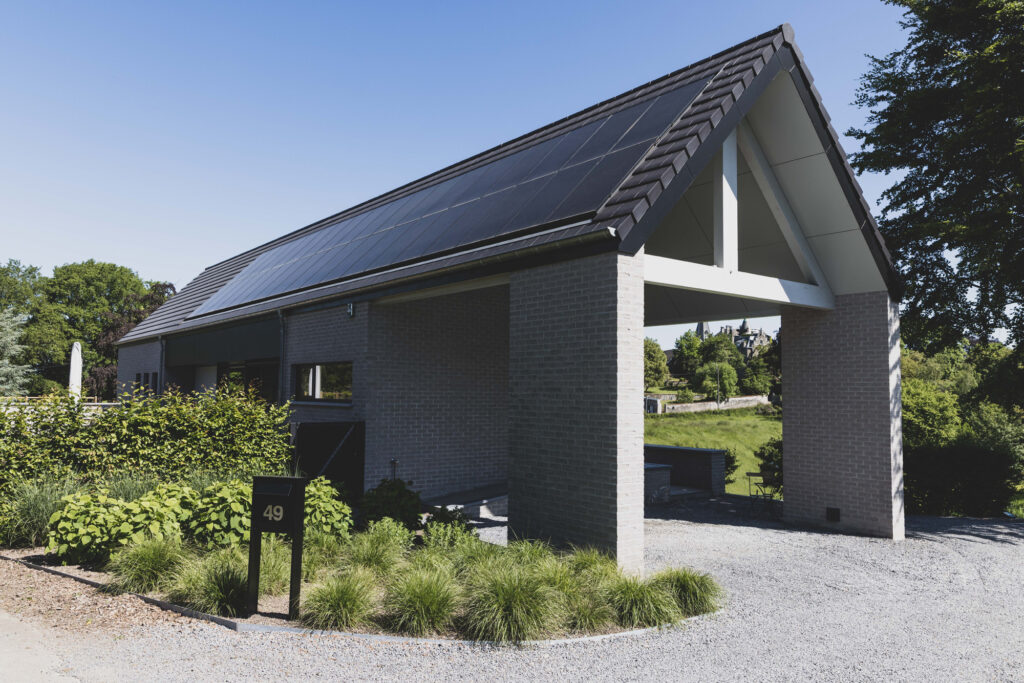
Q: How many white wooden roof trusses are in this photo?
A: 1